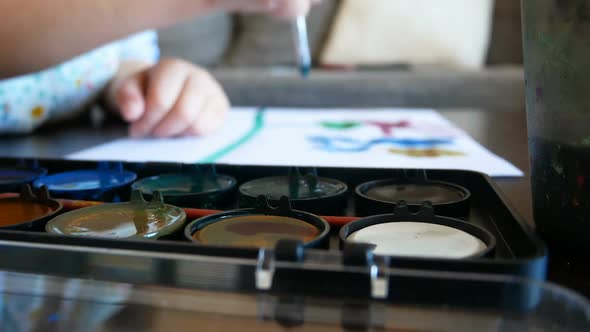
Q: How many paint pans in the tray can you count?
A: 9